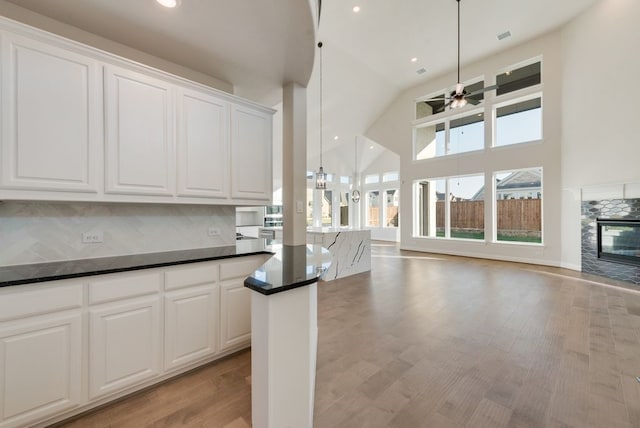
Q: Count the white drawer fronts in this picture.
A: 4